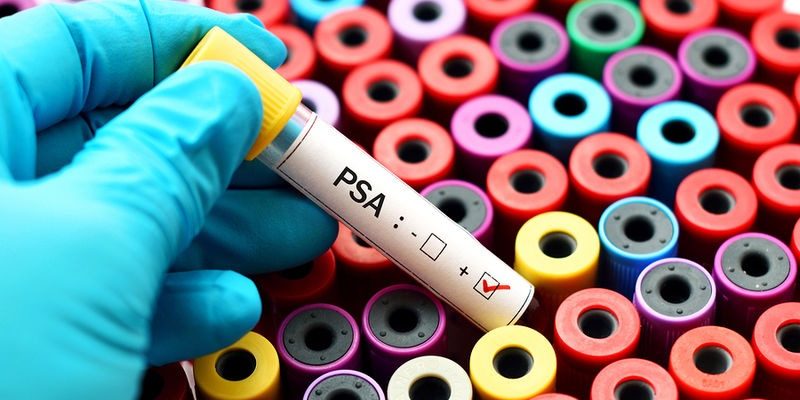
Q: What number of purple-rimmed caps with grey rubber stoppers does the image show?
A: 9